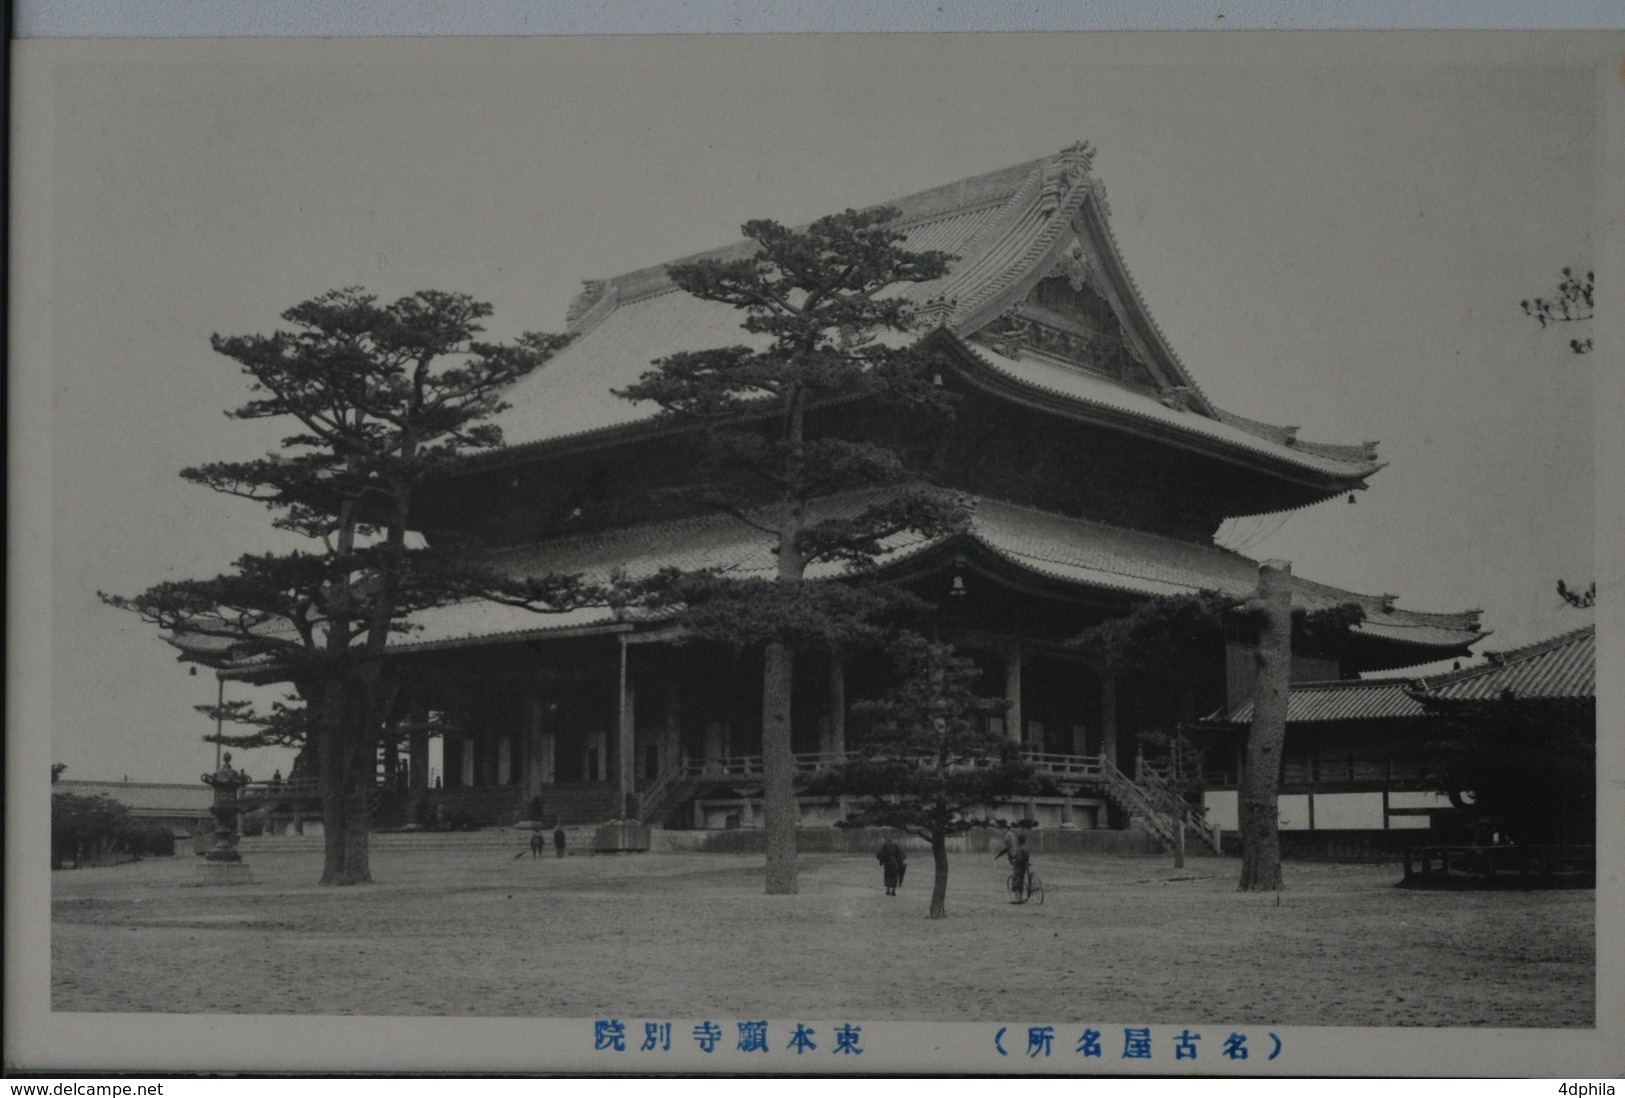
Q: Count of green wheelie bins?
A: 0